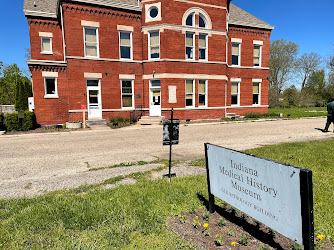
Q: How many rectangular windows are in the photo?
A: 14